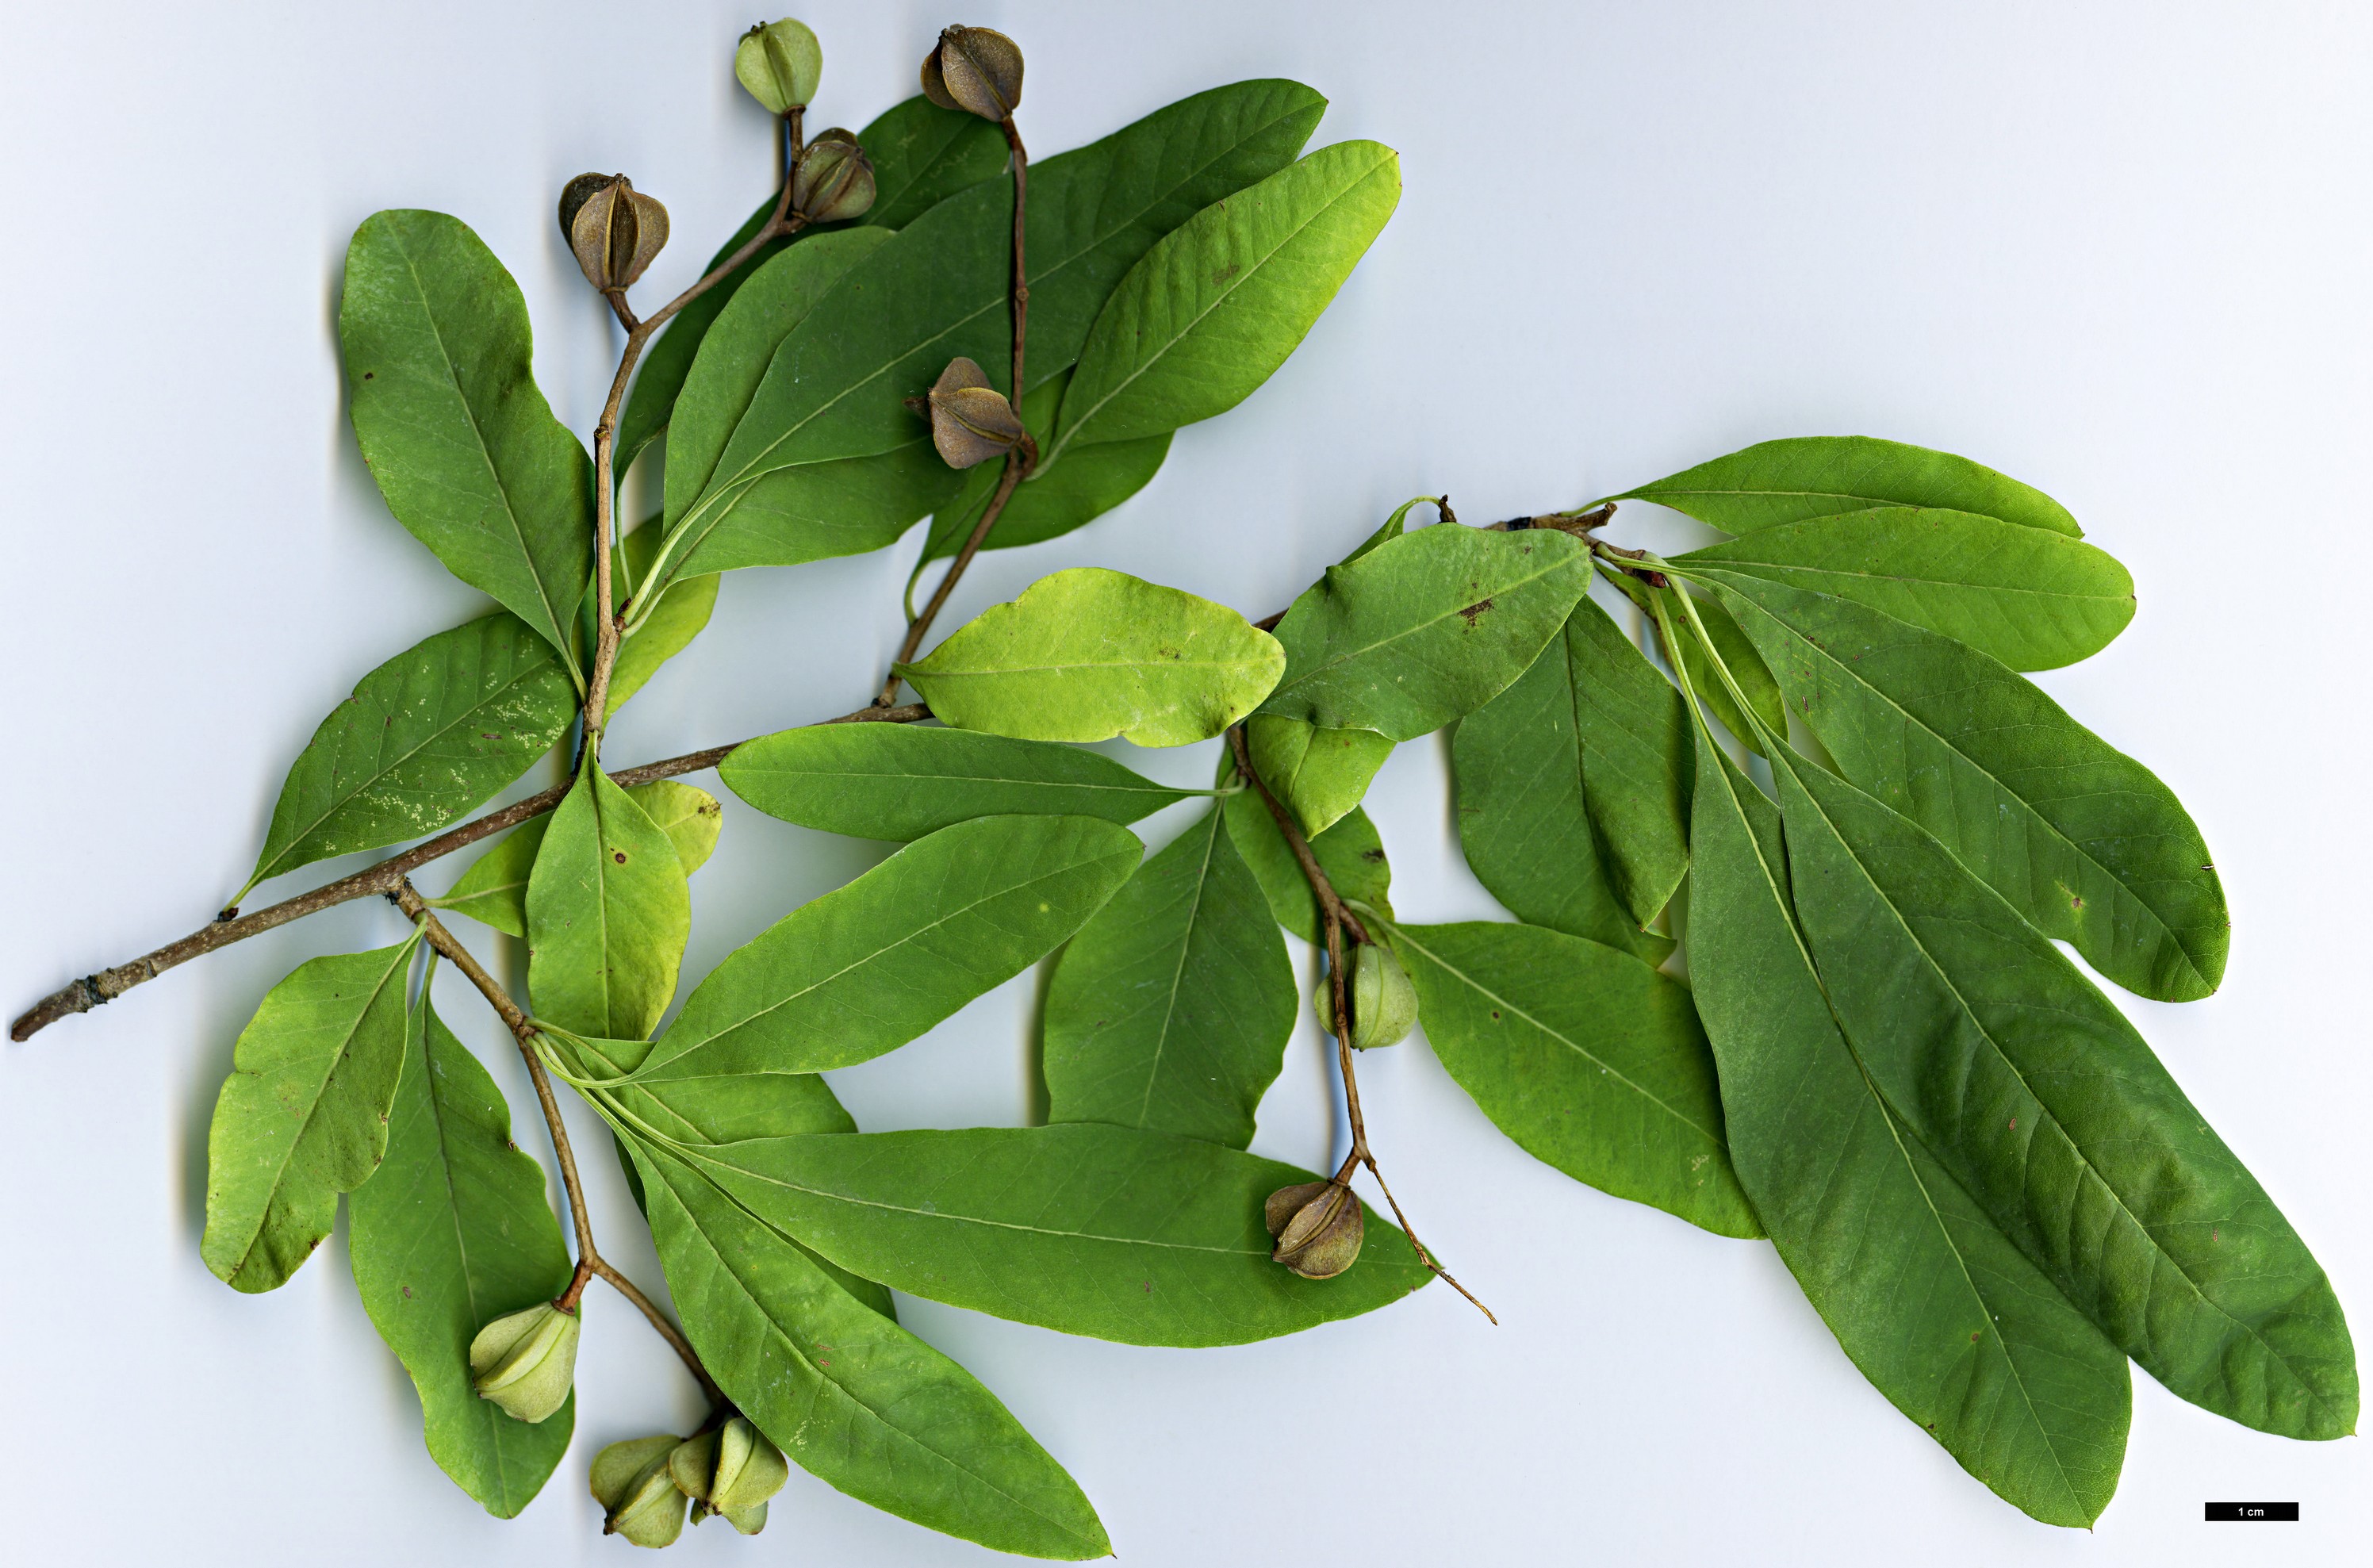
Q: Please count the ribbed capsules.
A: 10